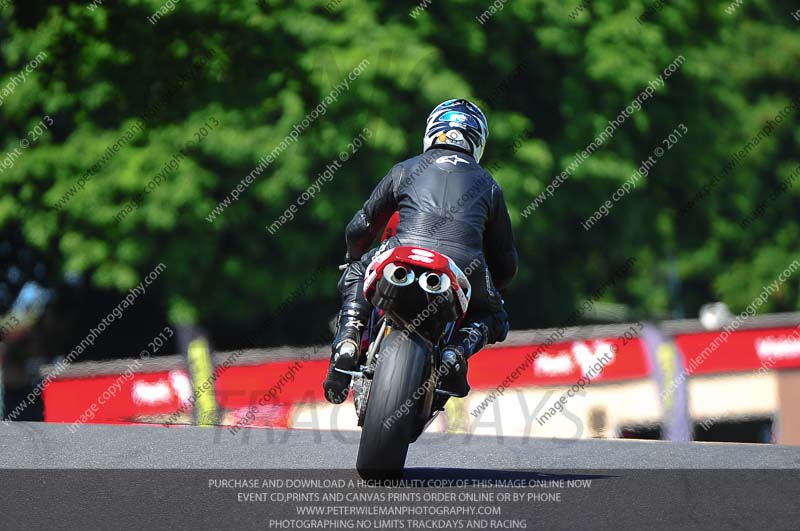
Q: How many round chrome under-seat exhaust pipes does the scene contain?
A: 2